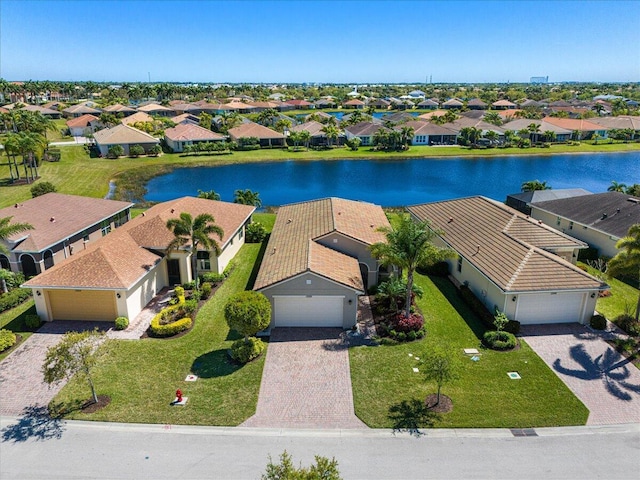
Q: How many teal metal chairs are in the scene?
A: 0